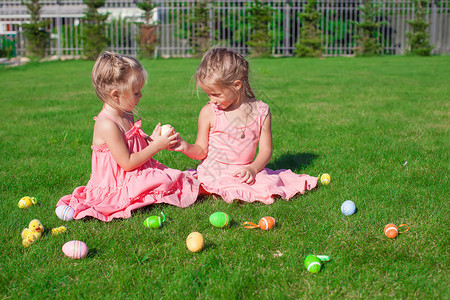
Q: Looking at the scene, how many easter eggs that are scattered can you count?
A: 11